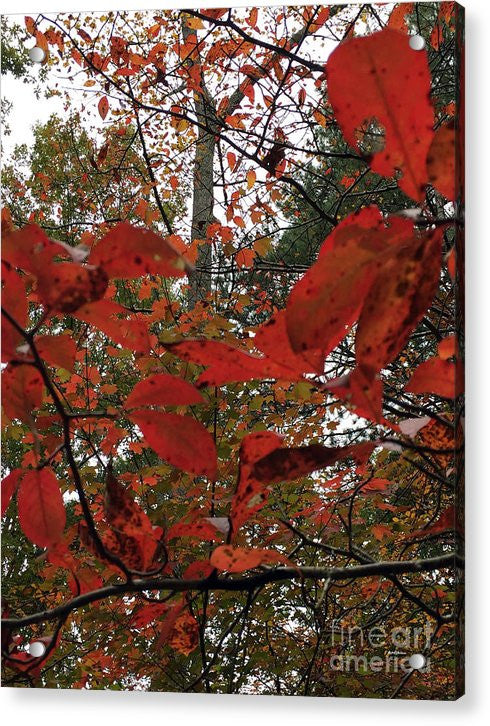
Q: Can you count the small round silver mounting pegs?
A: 4